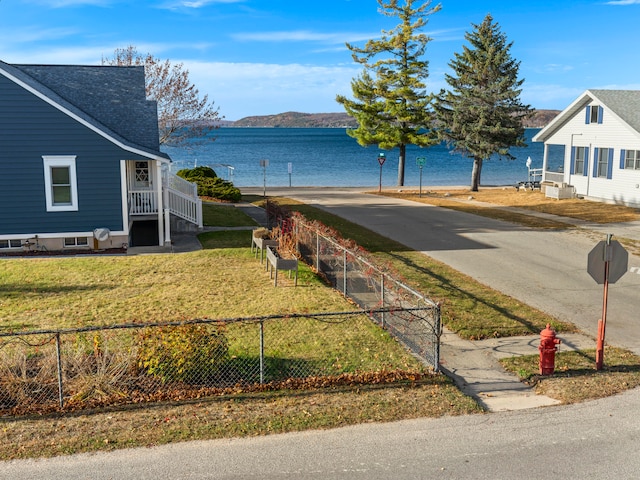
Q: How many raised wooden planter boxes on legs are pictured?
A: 2